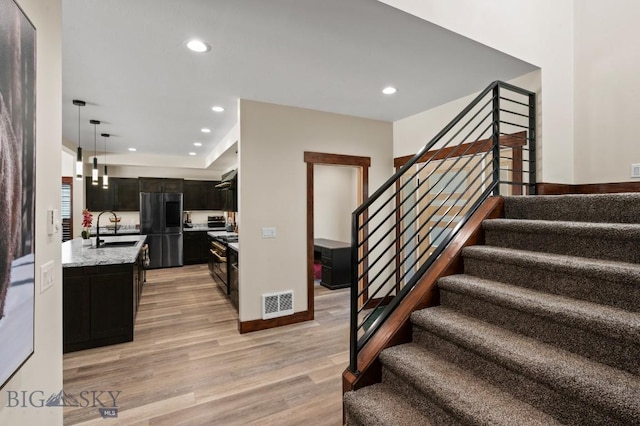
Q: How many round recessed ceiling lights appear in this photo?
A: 7